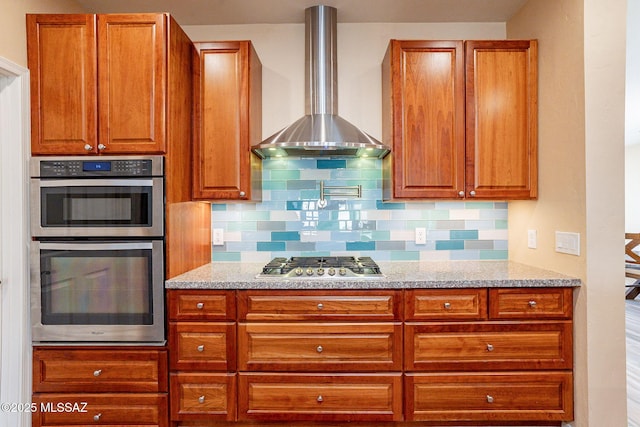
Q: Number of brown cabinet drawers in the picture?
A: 12